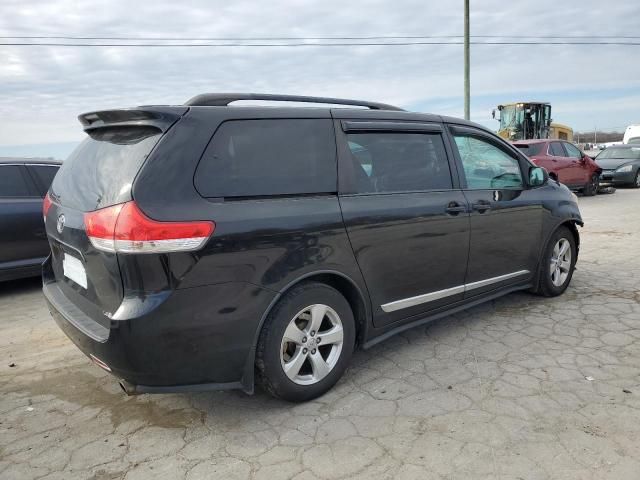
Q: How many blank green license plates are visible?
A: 0